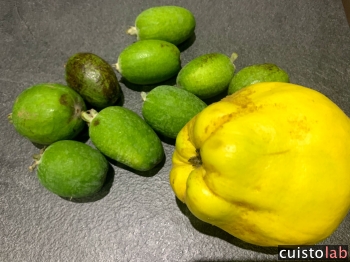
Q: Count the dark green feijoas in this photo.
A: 1